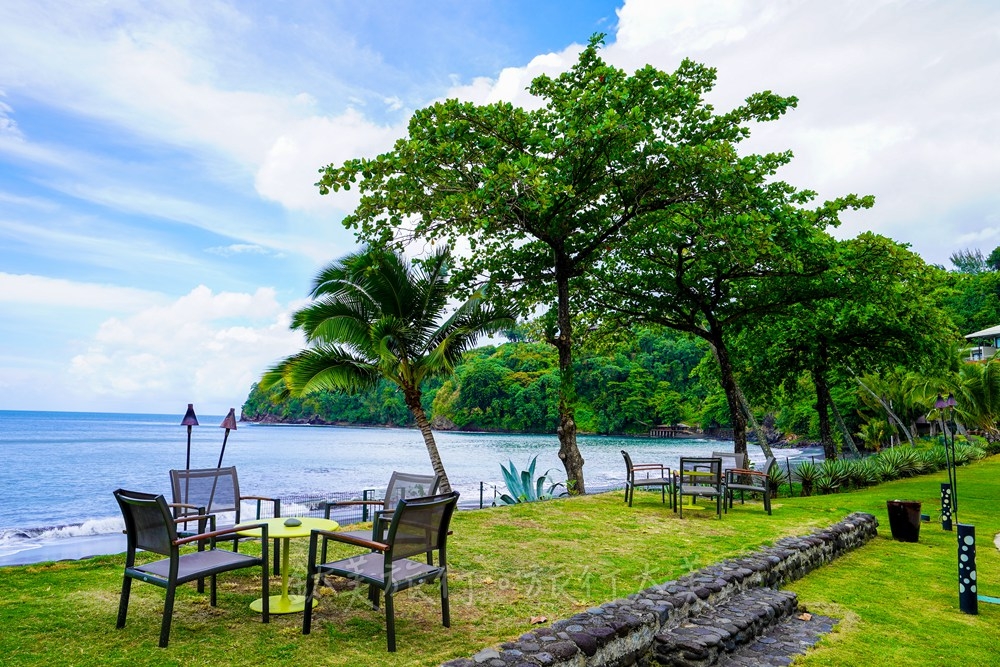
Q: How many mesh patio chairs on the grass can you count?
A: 8